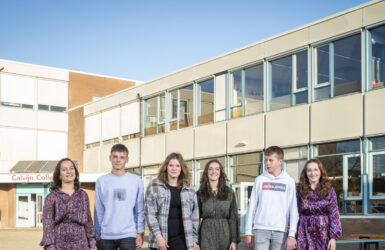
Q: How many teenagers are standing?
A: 6